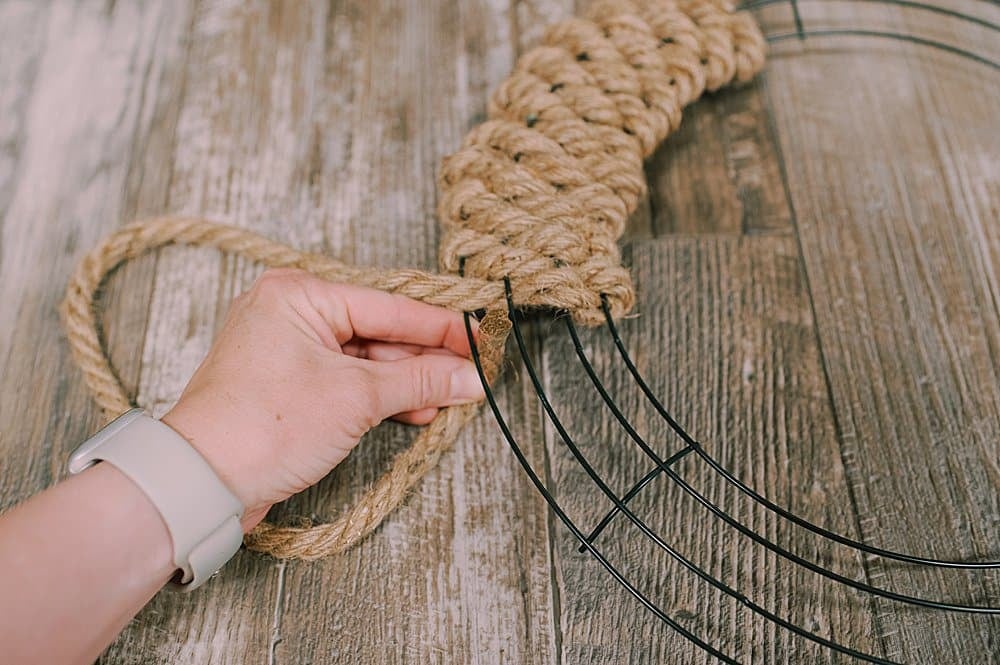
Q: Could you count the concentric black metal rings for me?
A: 4